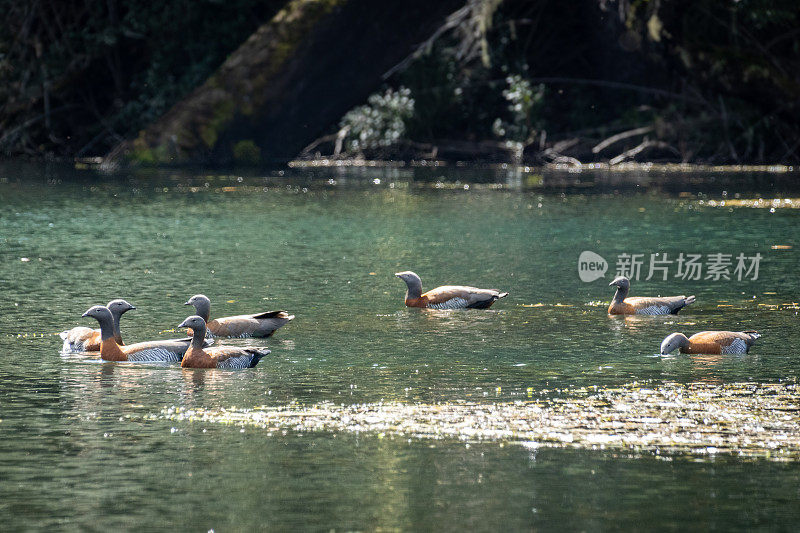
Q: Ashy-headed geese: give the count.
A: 7